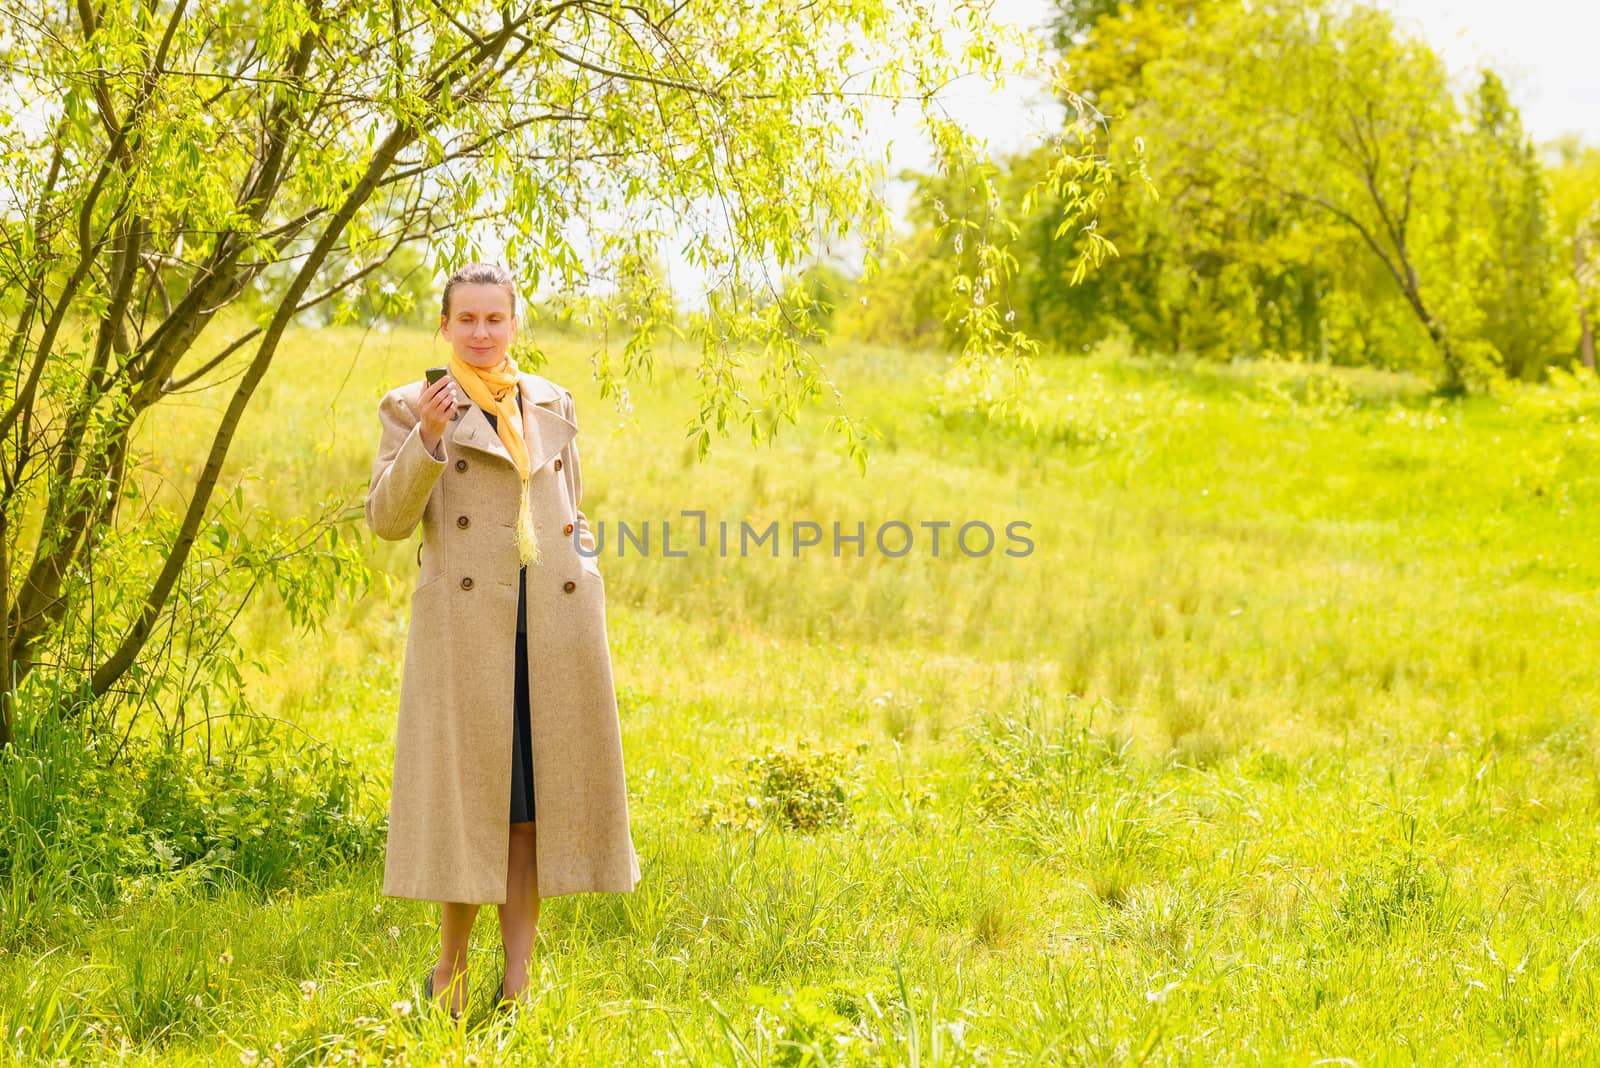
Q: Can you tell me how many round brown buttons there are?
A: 6